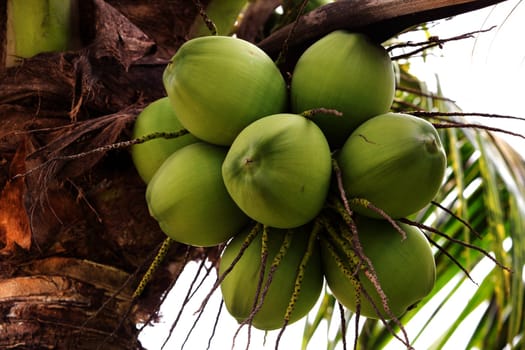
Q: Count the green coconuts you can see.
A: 8